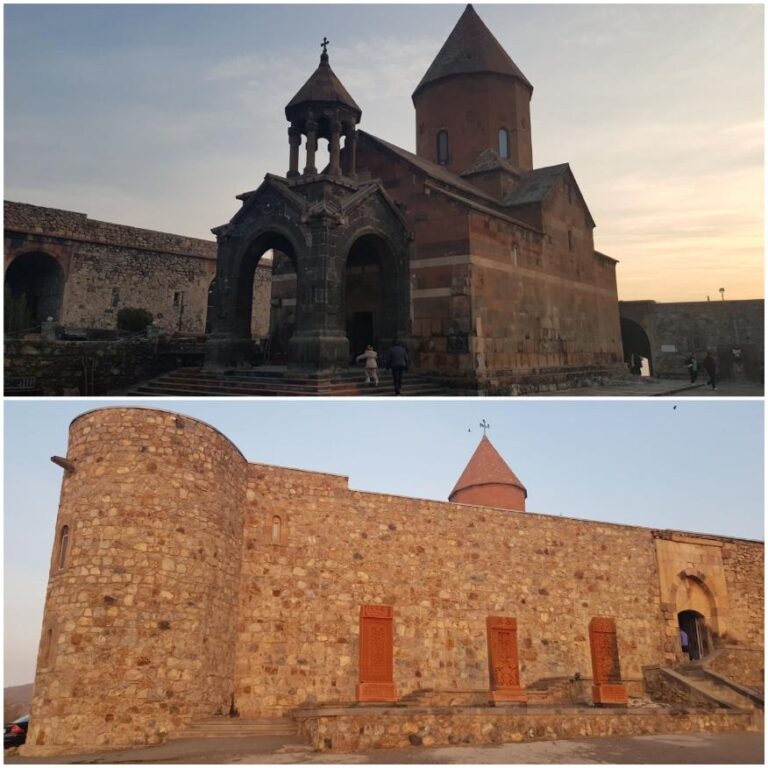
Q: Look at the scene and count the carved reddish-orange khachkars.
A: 3